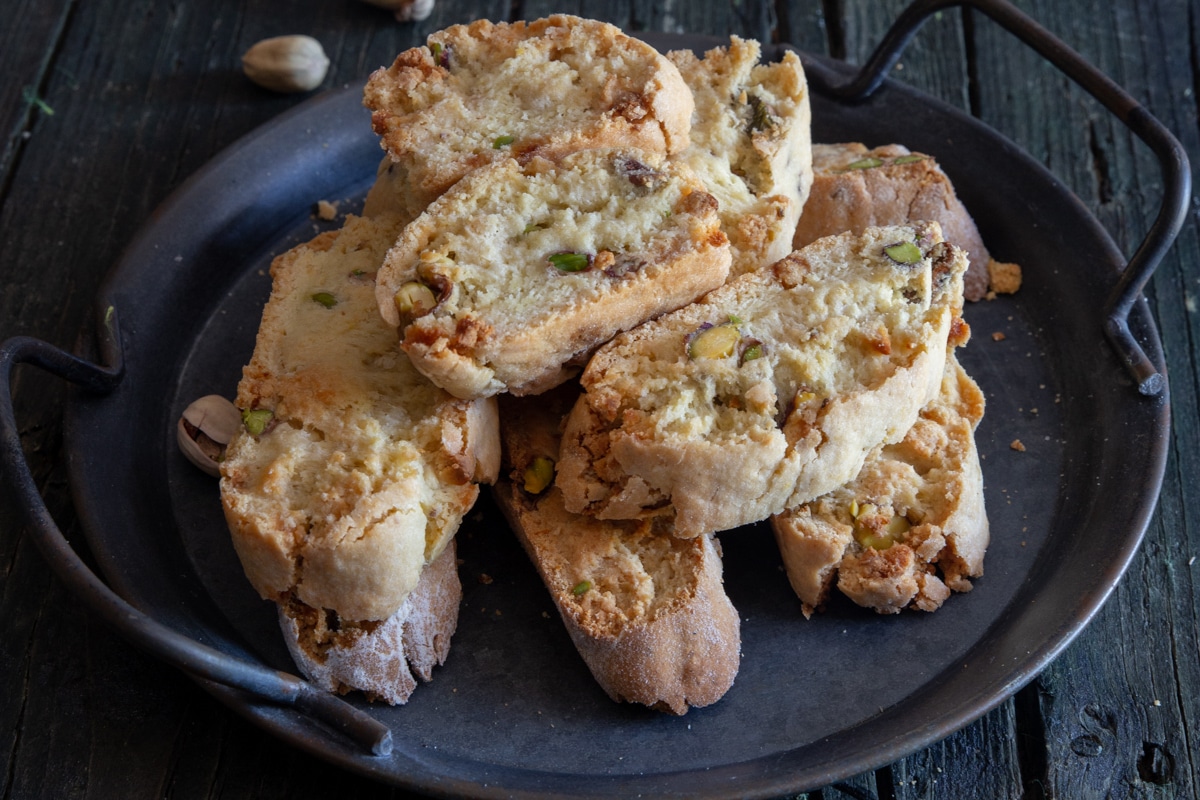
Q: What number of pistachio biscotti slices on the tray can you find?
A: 9